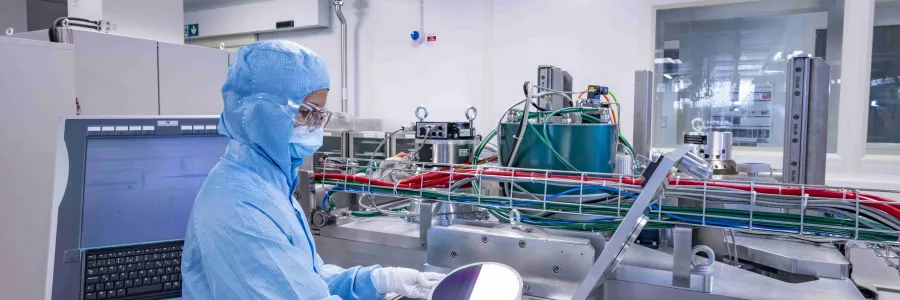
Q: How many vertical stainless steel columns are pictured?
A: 3